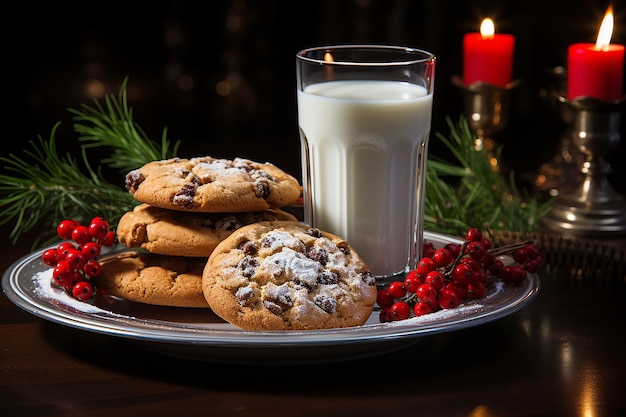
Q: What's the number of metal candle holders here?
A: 2